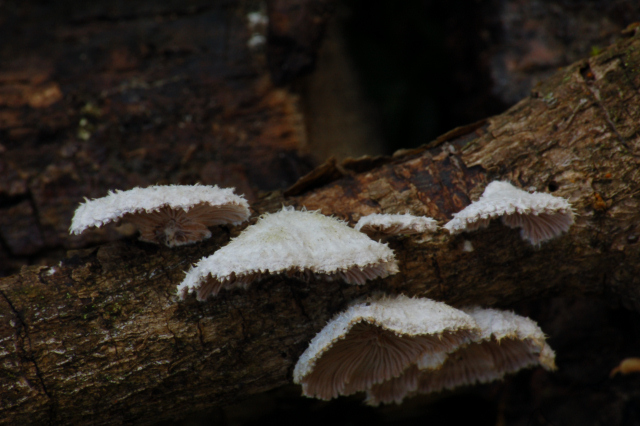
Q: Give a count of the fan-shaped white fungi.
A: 6